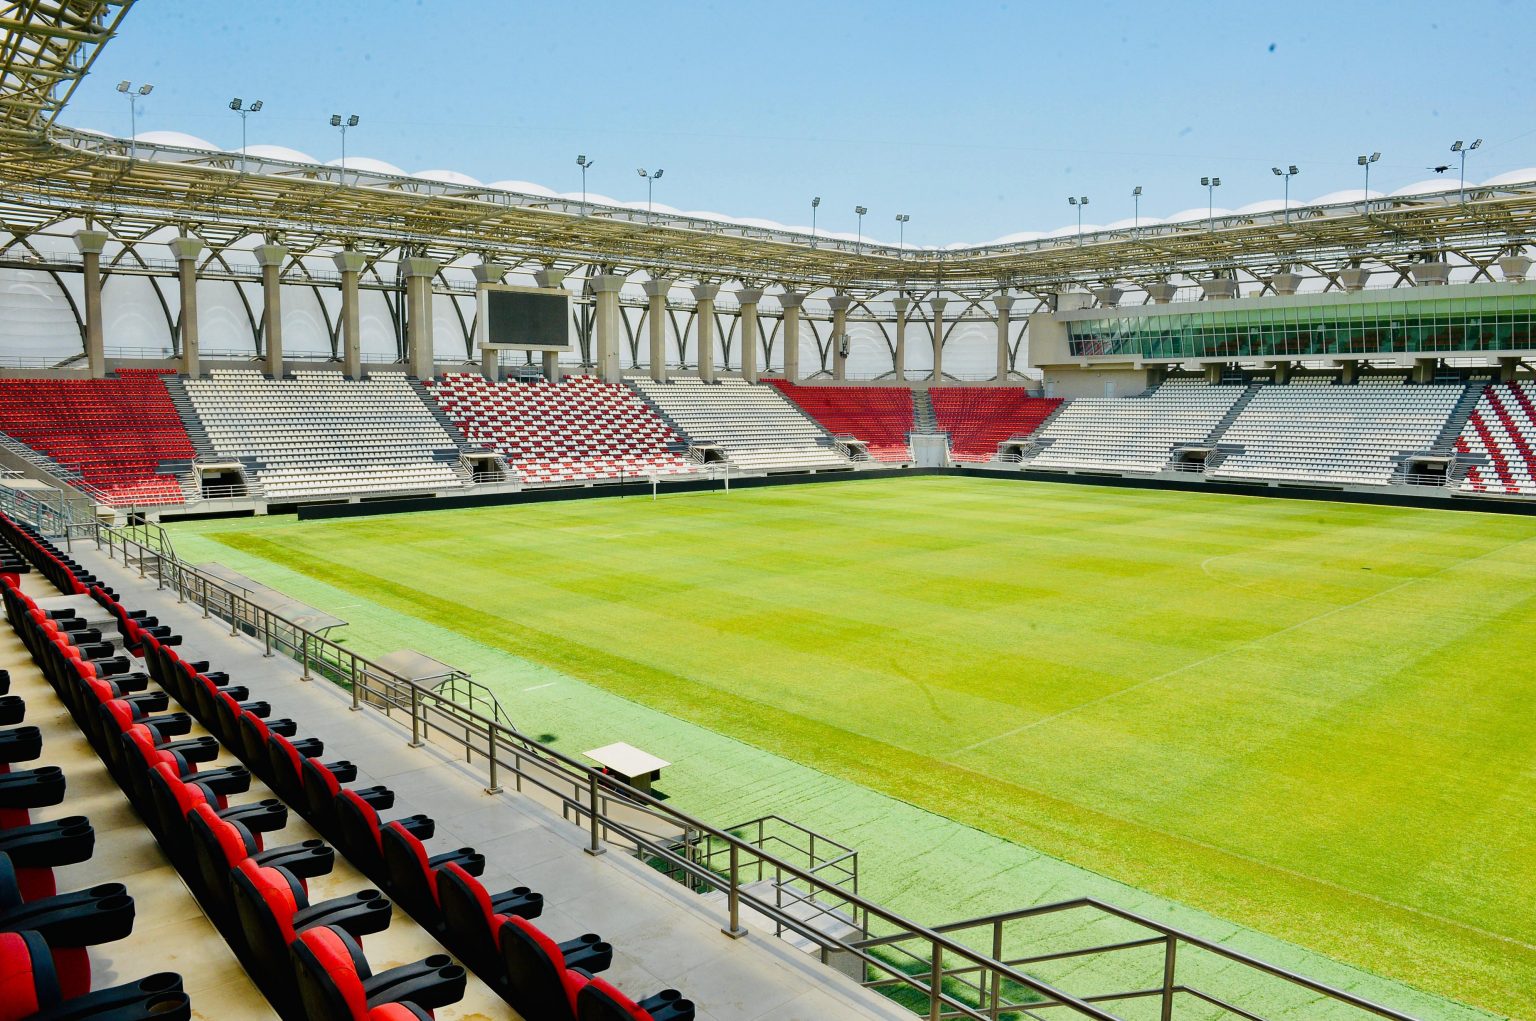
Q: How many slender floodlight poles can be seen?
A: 14